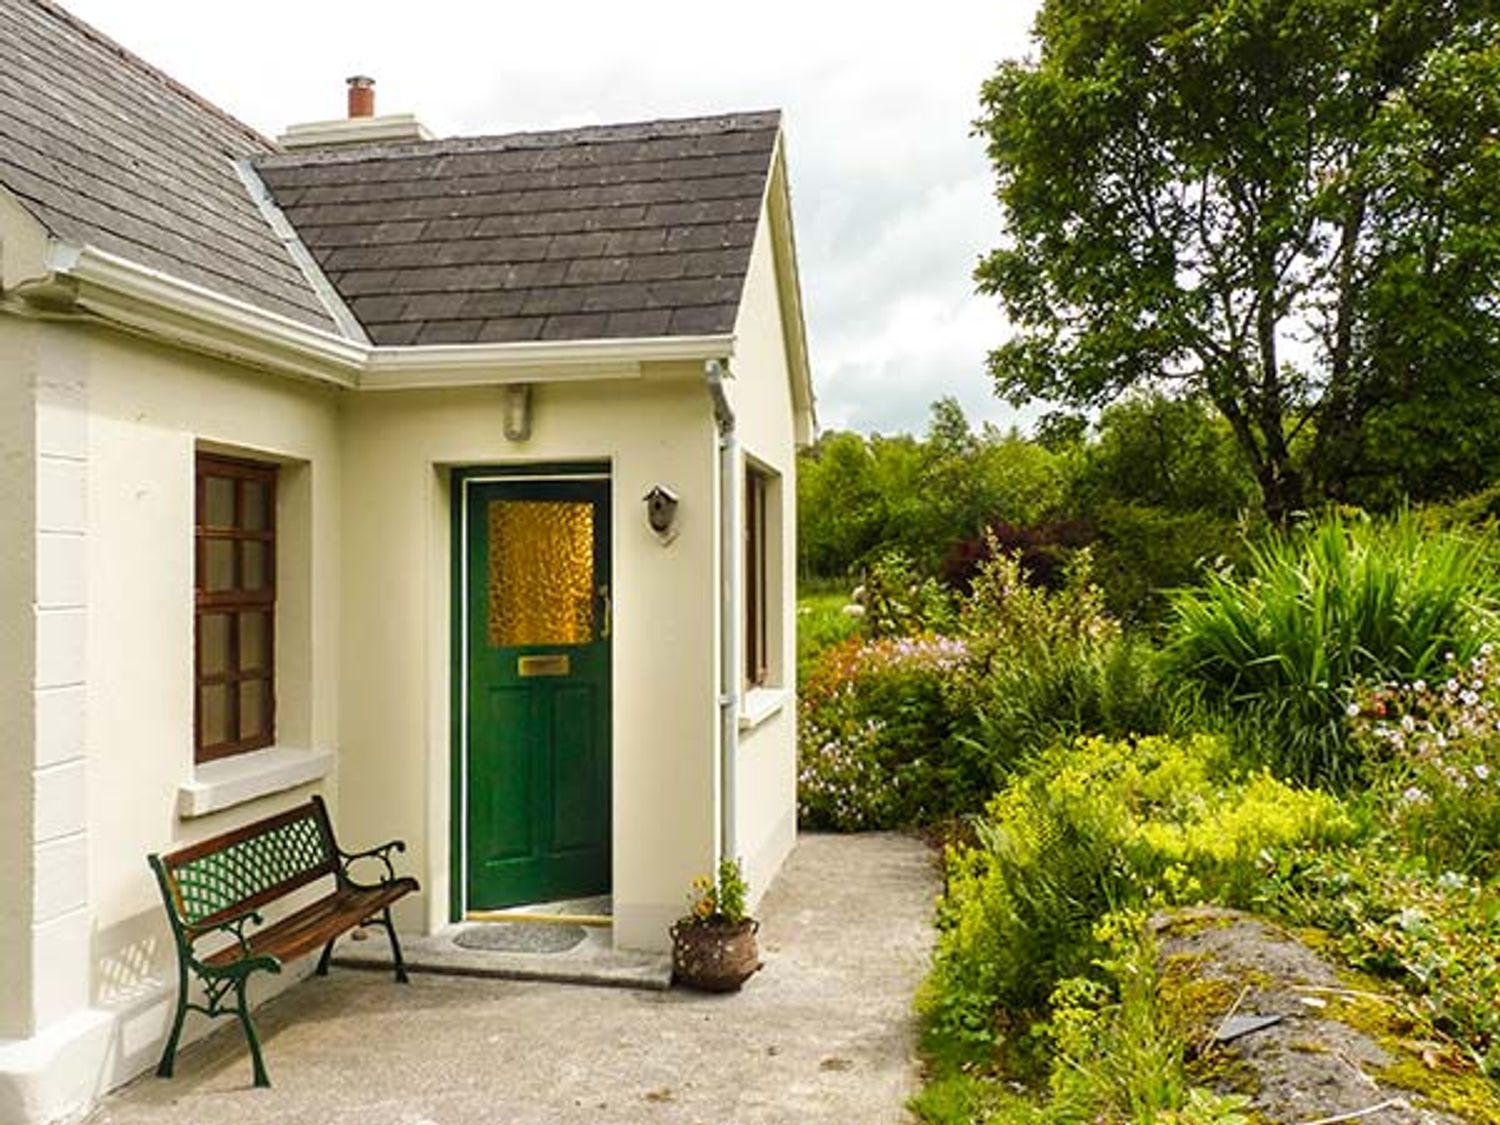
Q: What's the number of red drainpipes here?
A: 0